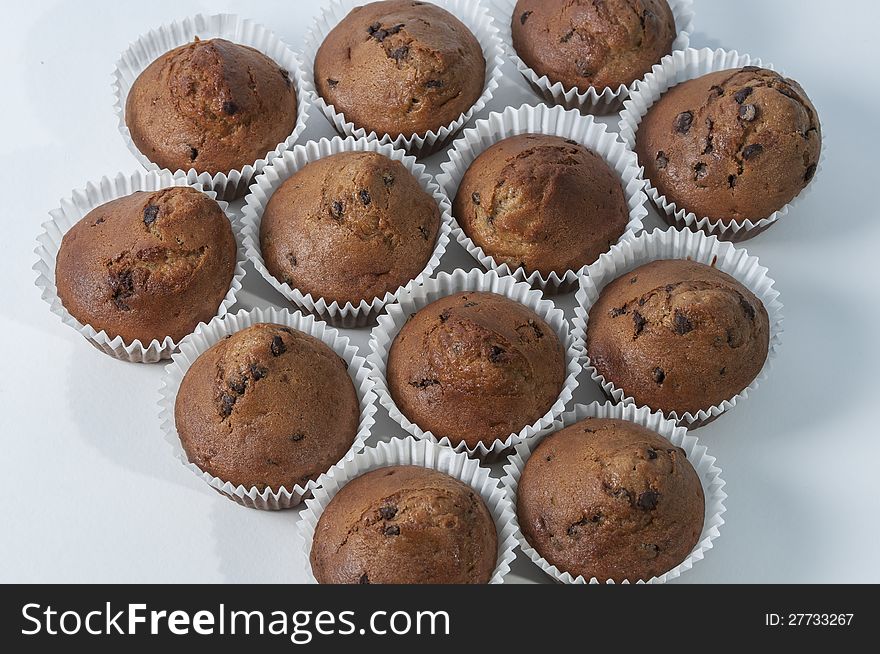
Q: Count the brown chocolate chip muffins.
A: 12